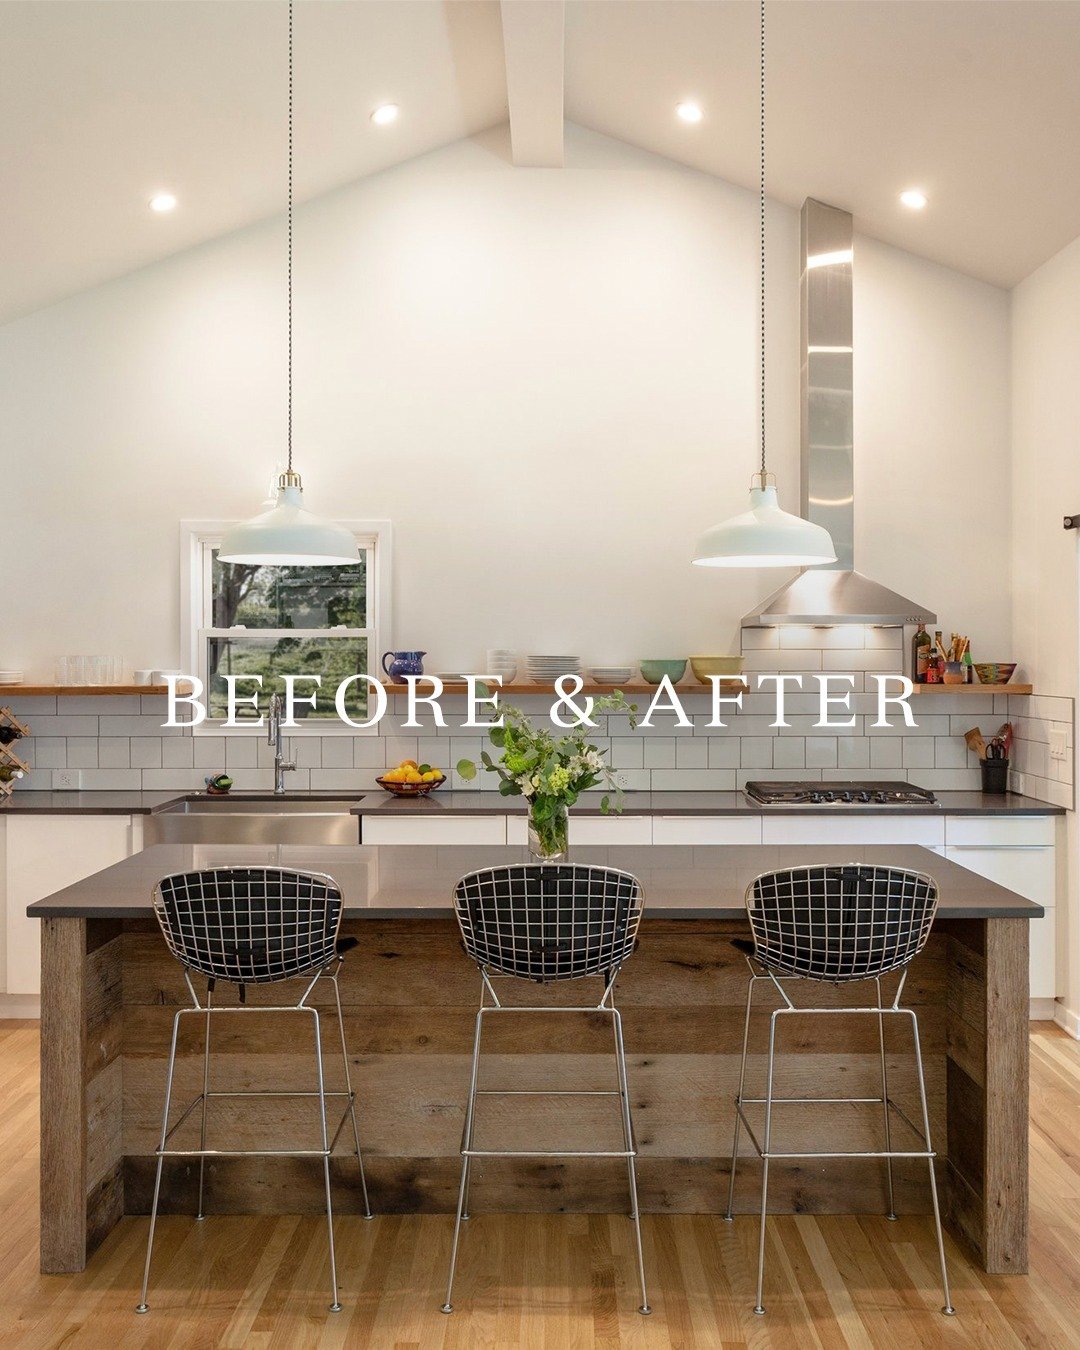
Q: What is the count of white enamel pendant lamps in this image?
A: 2